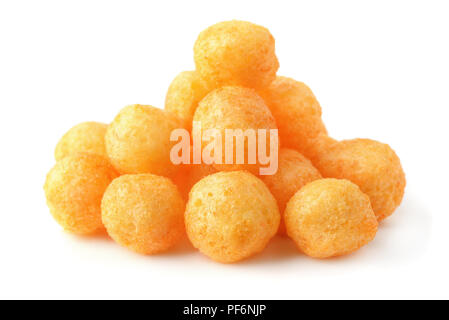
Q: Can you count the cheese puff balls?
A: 12